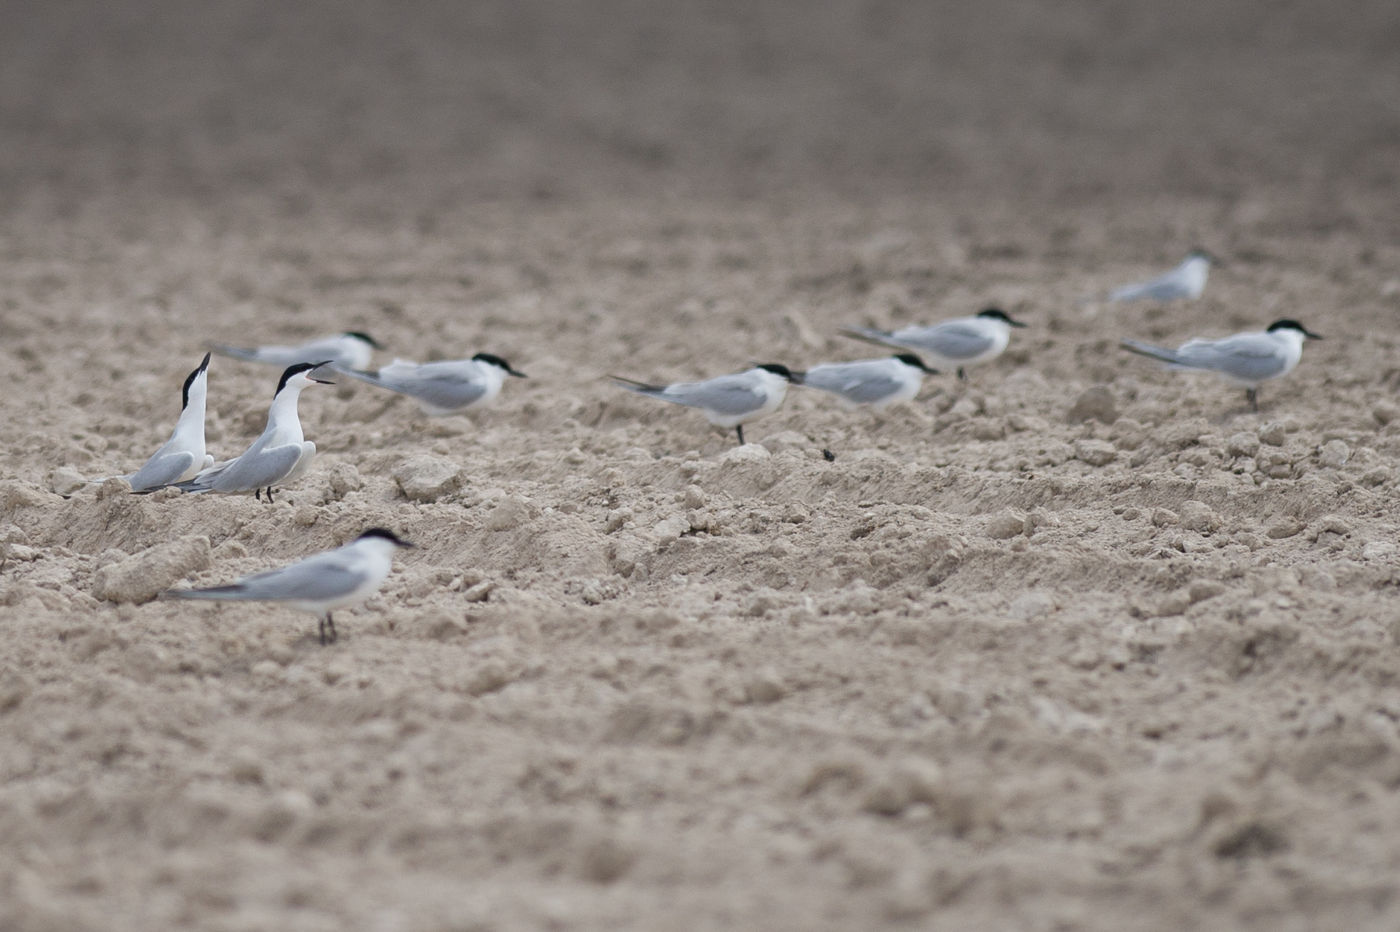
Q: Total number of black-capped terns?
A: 10